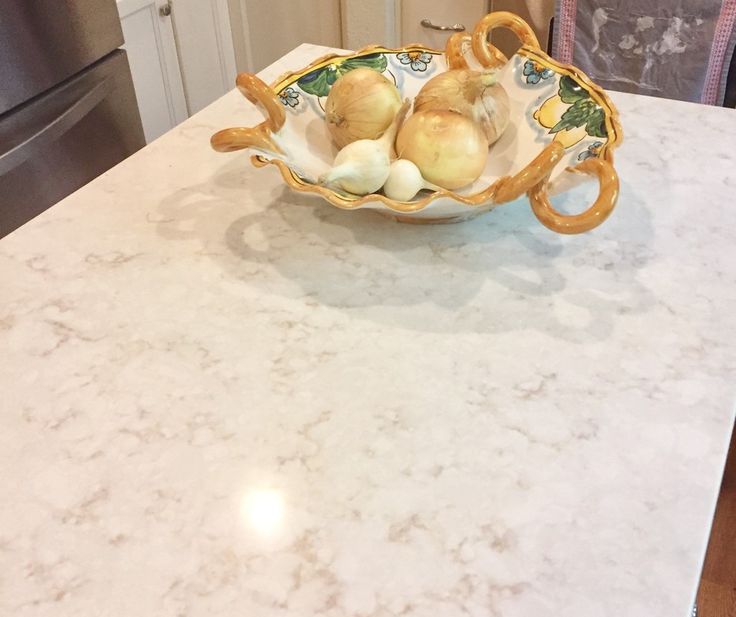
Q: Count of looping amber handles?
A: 3